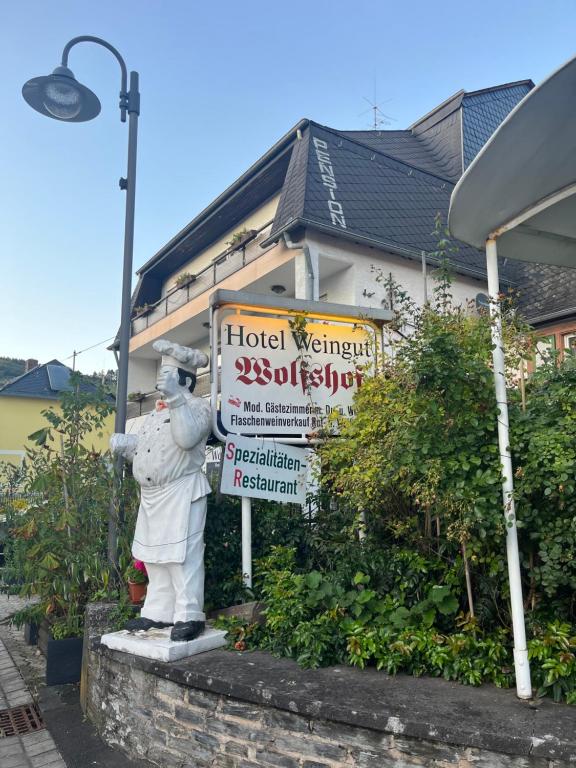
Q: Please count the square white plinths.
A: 1